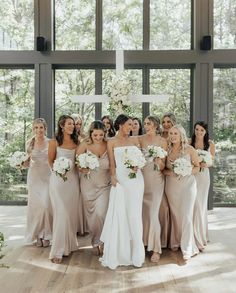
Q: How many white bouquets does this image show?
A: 7